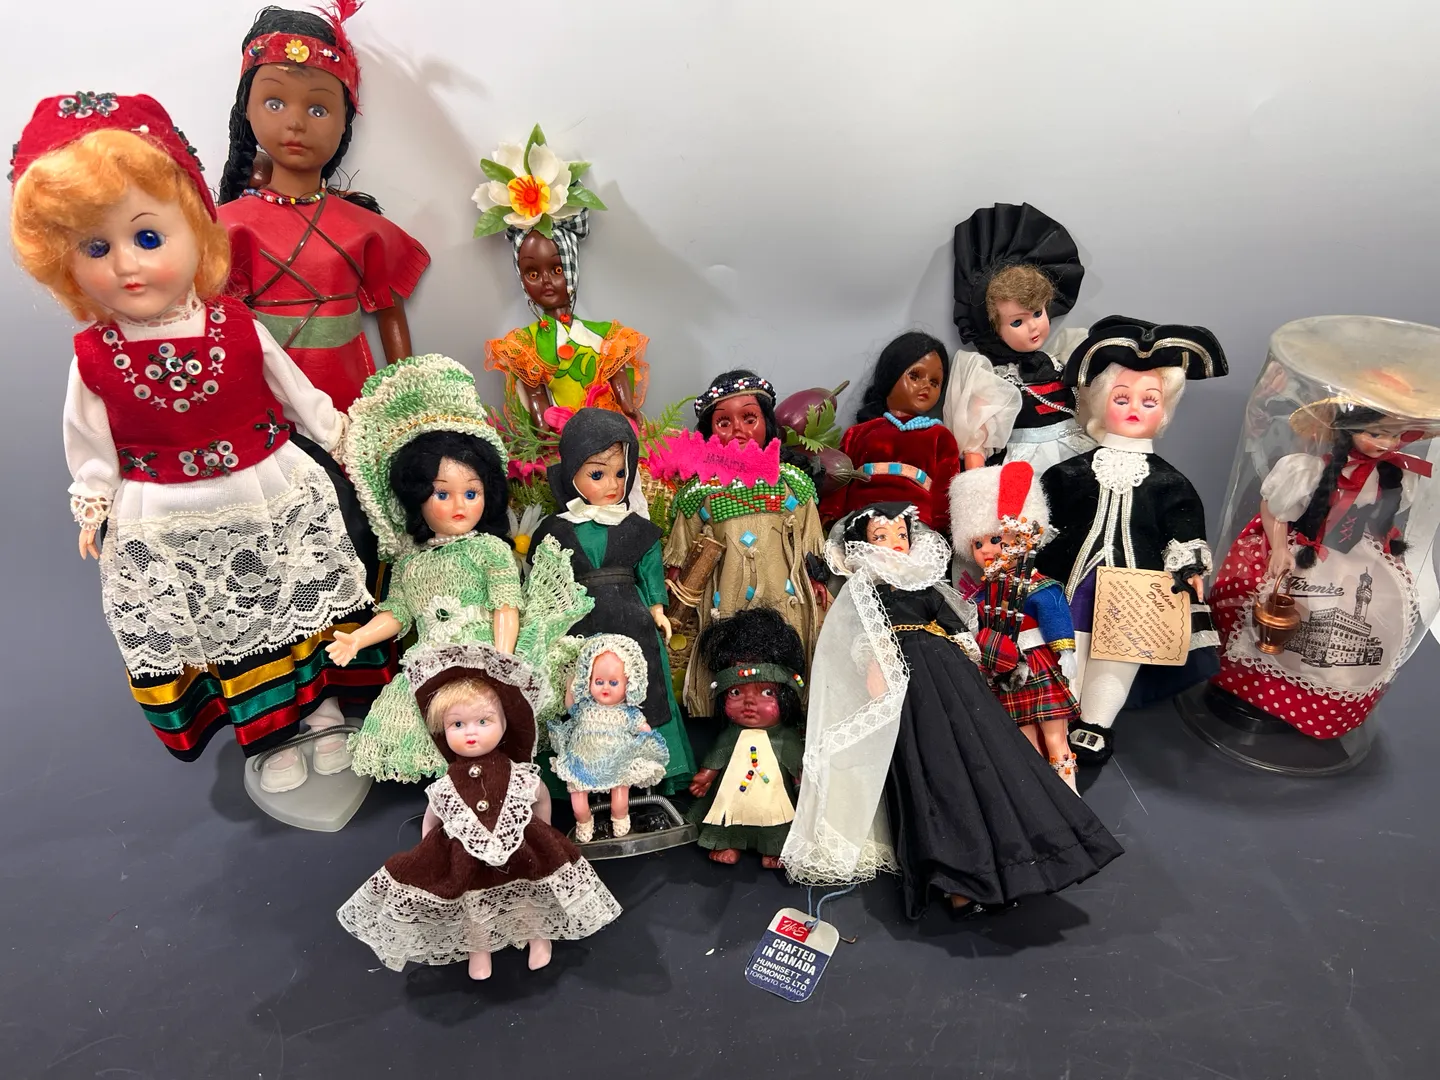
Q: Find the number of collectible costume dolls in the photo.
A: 15